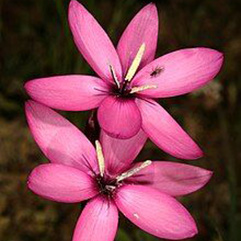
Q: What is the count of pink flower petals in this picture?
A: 12